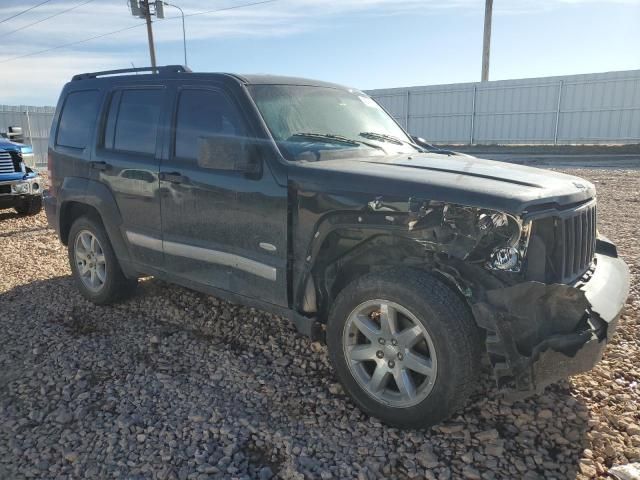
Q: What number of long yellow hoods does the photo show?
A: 0